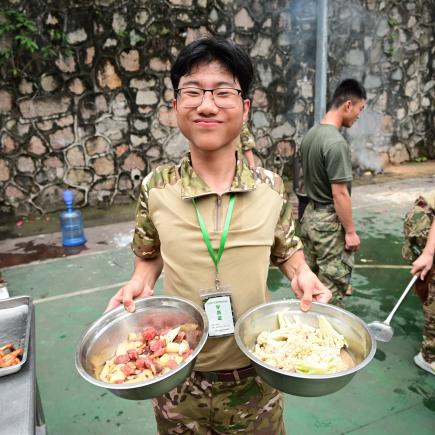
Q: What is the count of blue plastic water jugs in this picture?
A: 1